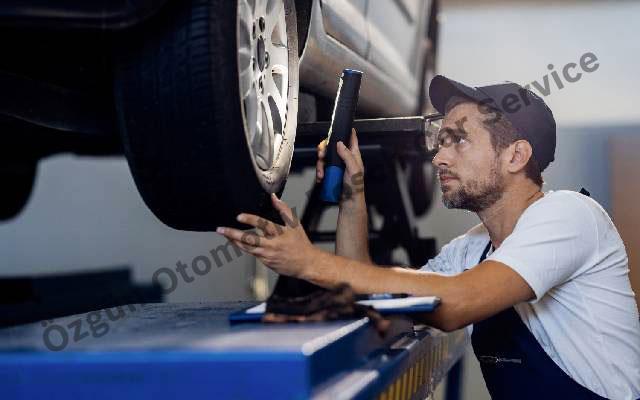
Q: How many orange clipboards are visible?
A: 0